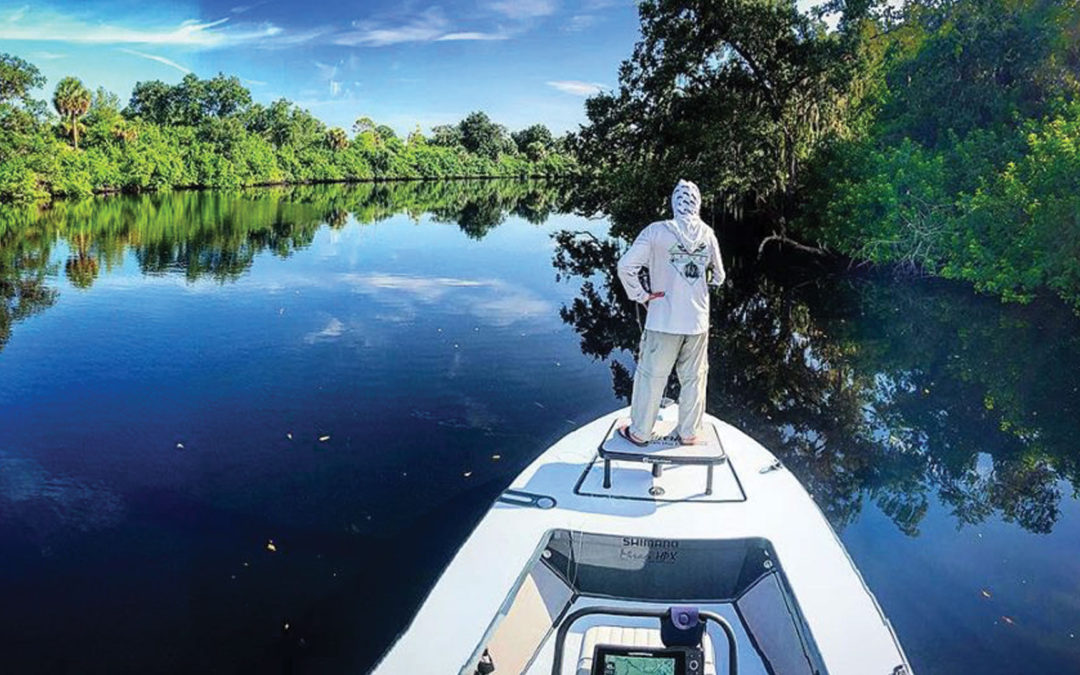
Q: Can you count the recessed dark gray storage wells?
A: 1